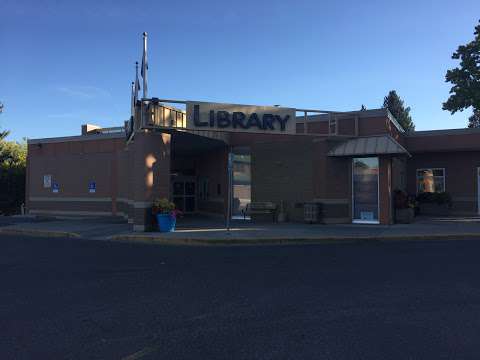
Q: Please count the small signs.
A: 3